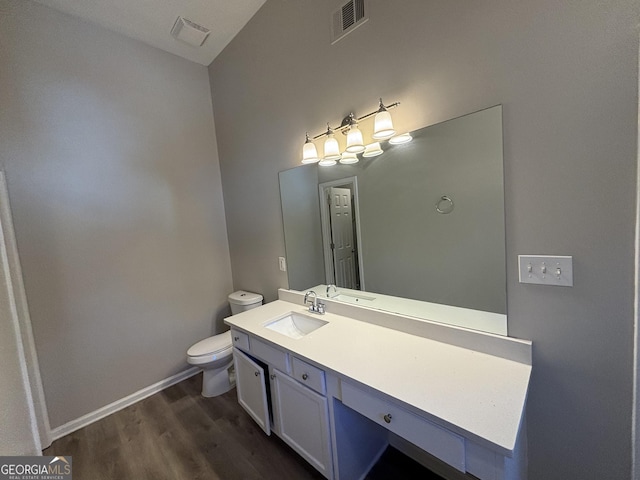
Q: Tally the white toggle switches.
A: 3